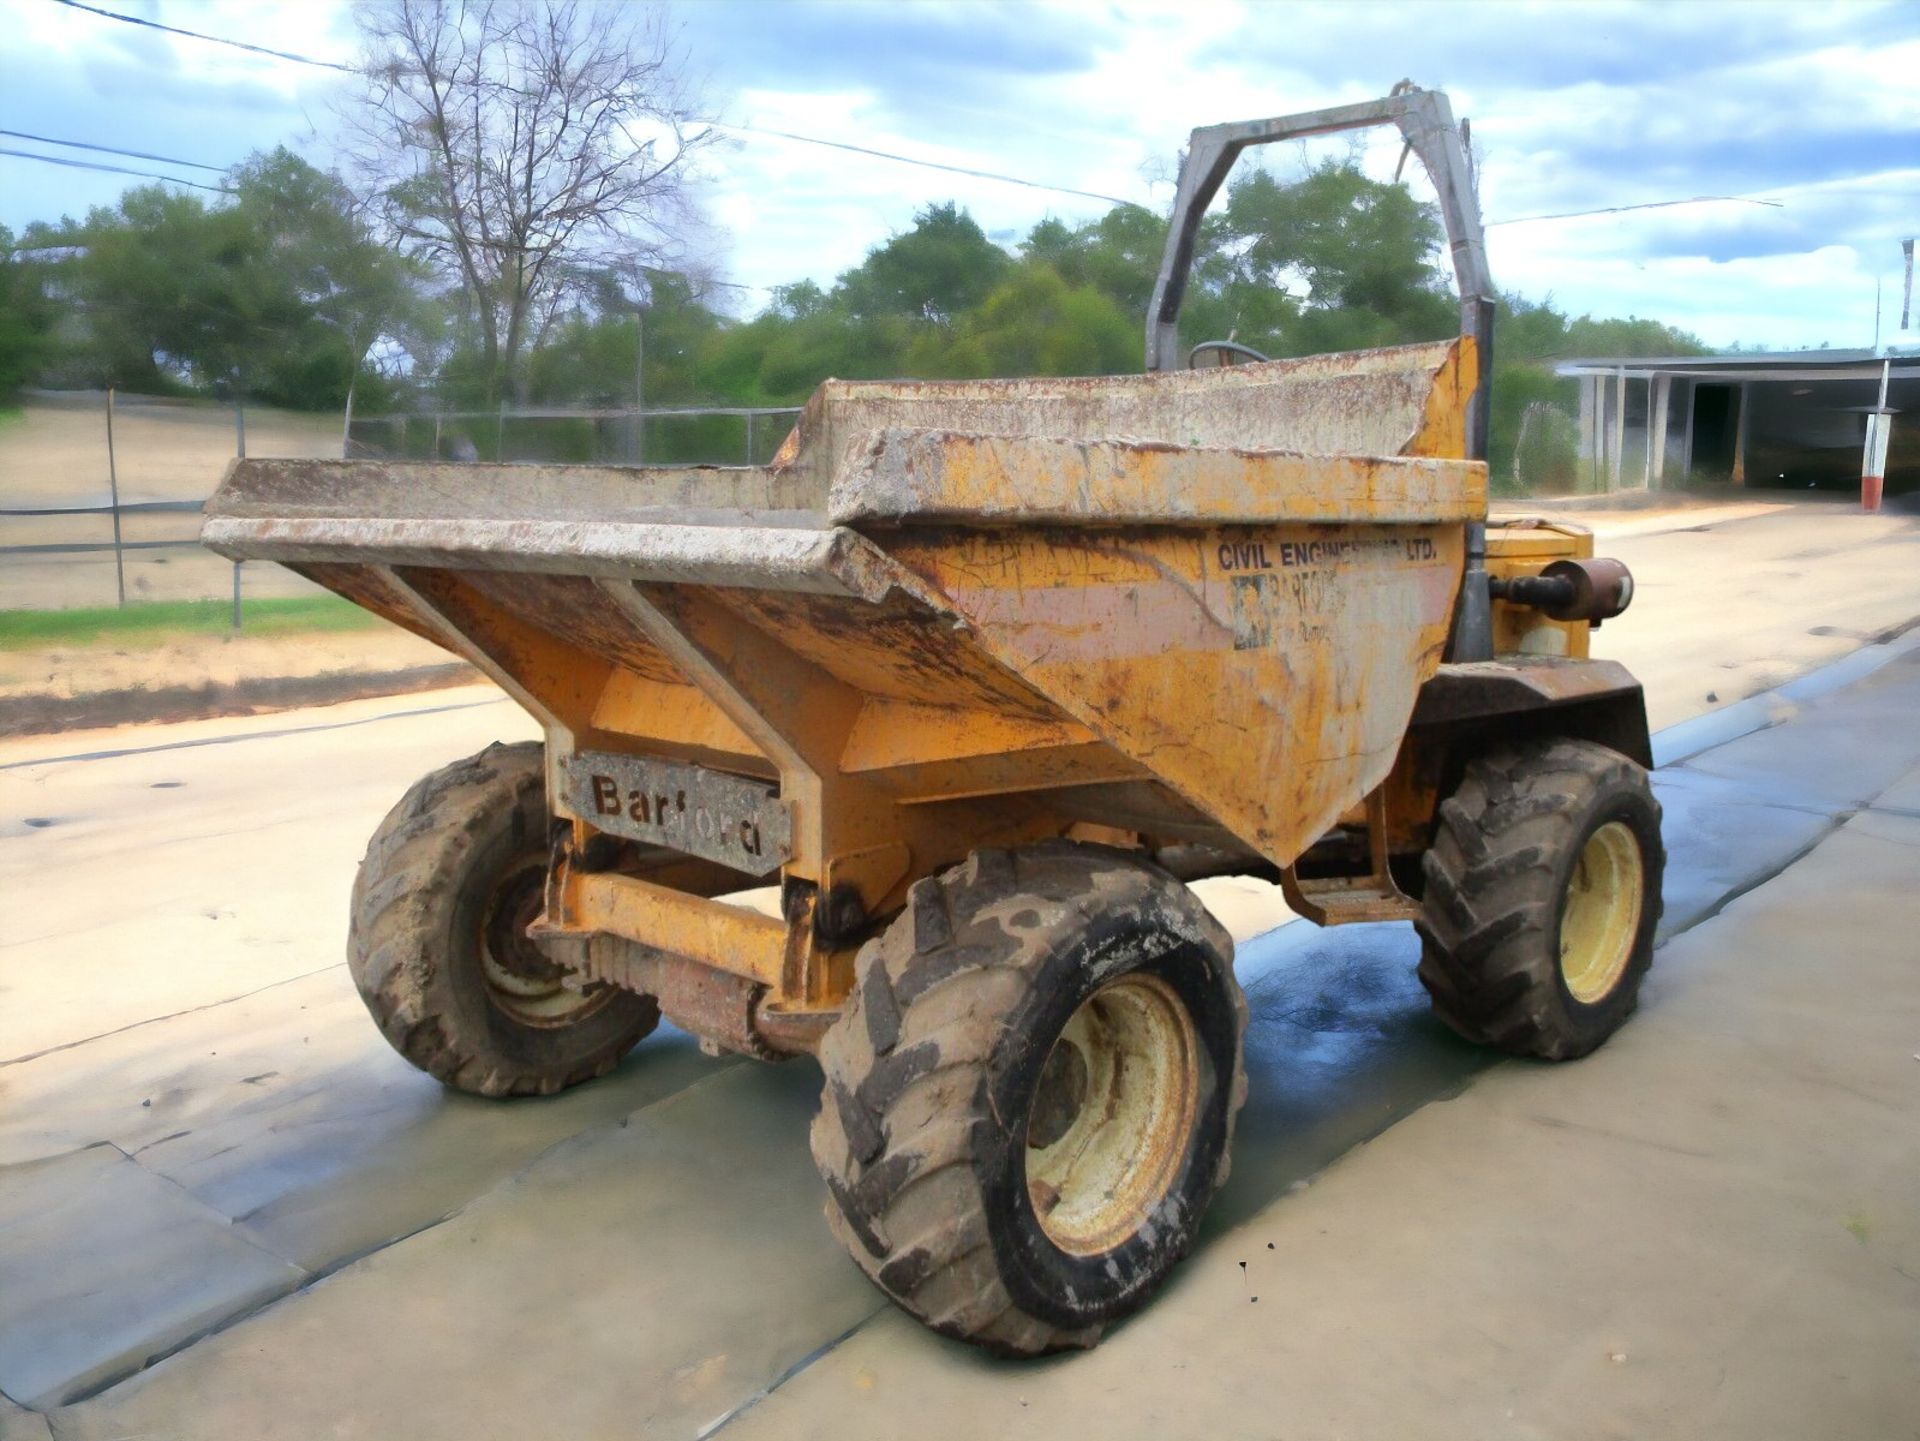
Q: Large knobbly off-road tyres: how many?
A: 3